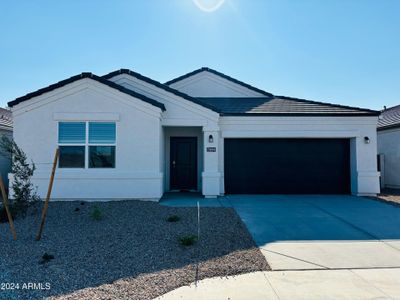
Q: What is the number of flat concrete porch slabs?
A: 1